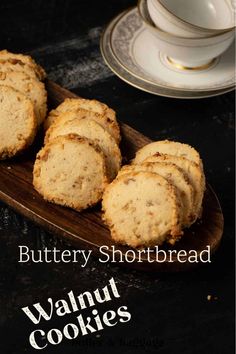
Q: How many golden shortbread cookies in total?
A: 11